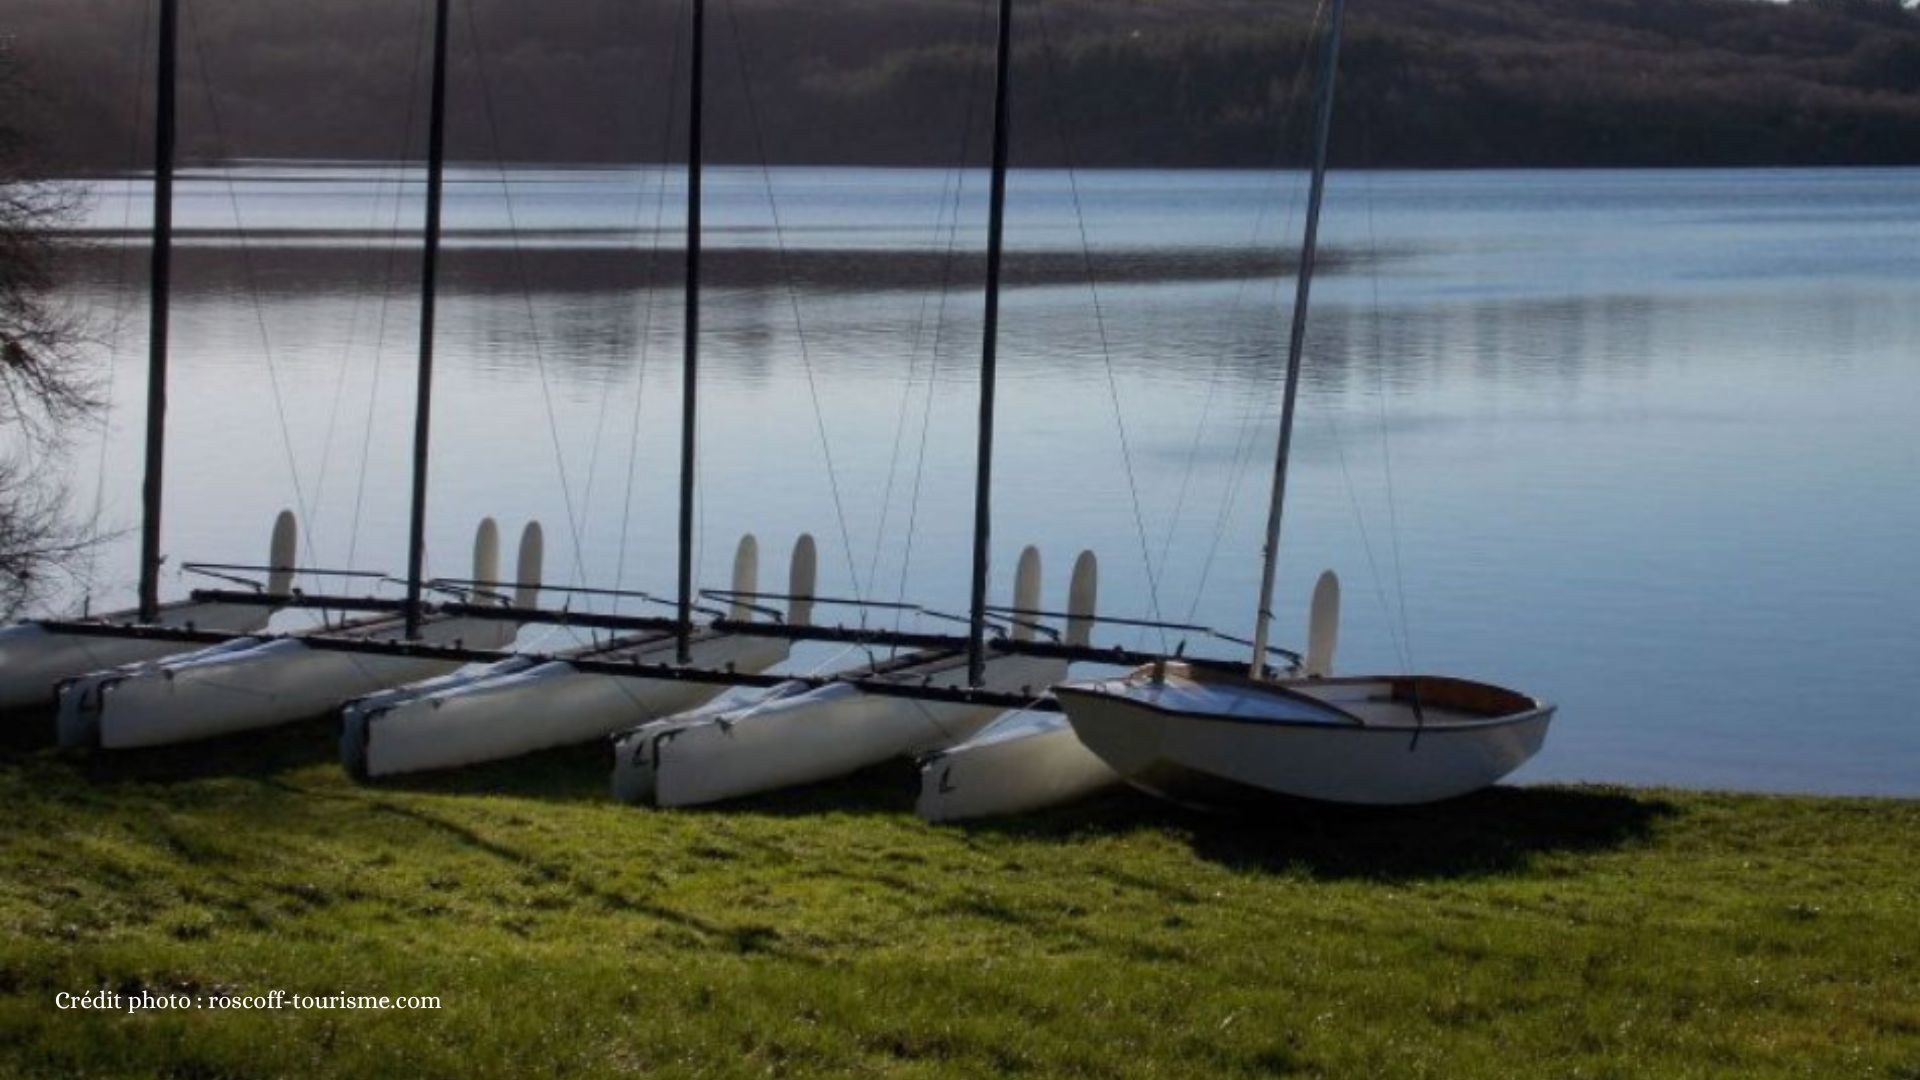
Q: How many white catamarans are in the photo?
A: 4